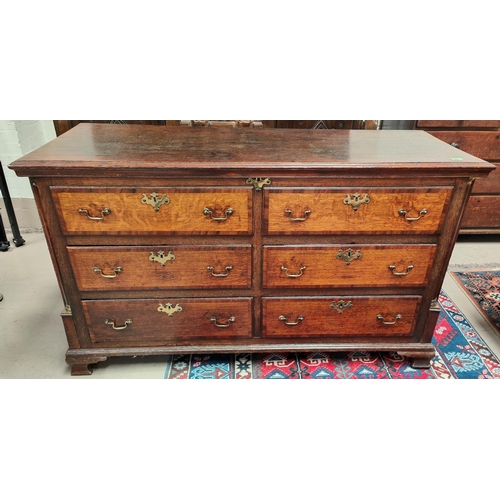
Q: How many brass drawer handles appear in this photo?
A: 12